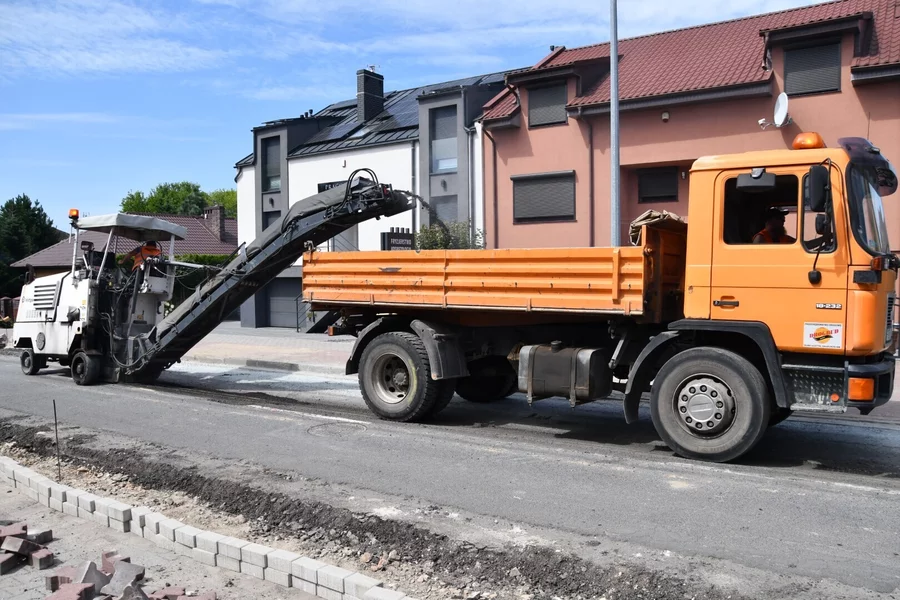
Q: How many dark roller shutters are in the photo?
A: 4